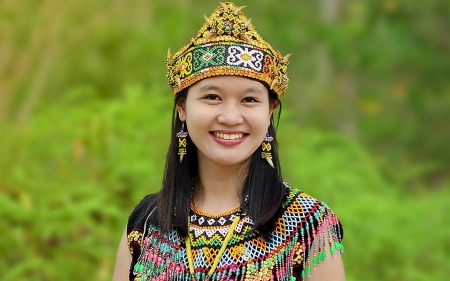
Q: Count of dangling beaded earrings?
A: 2